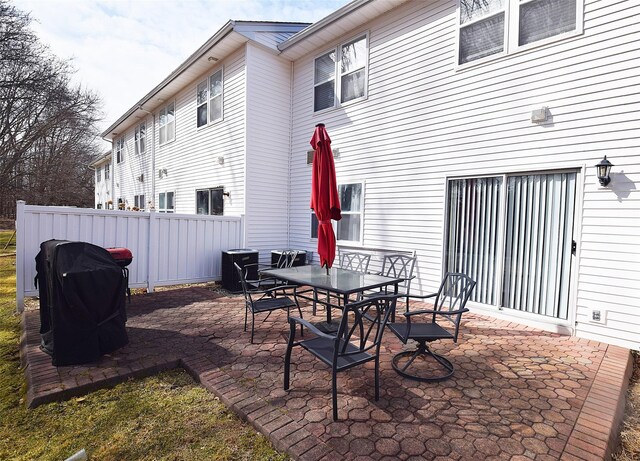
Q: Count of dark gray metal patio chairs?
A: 6